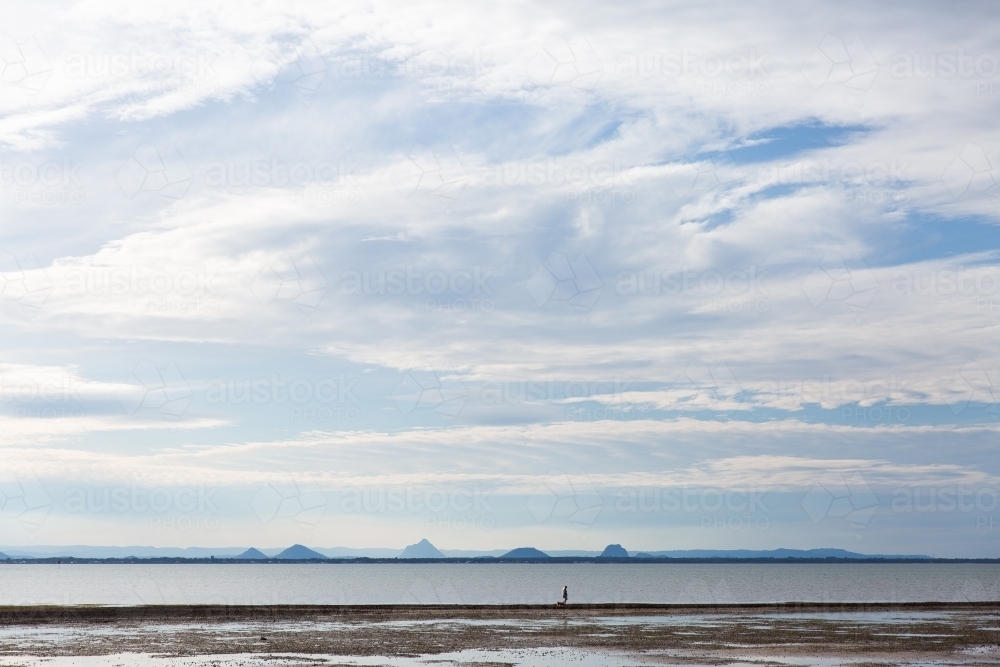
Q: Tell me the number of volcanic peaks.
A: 5